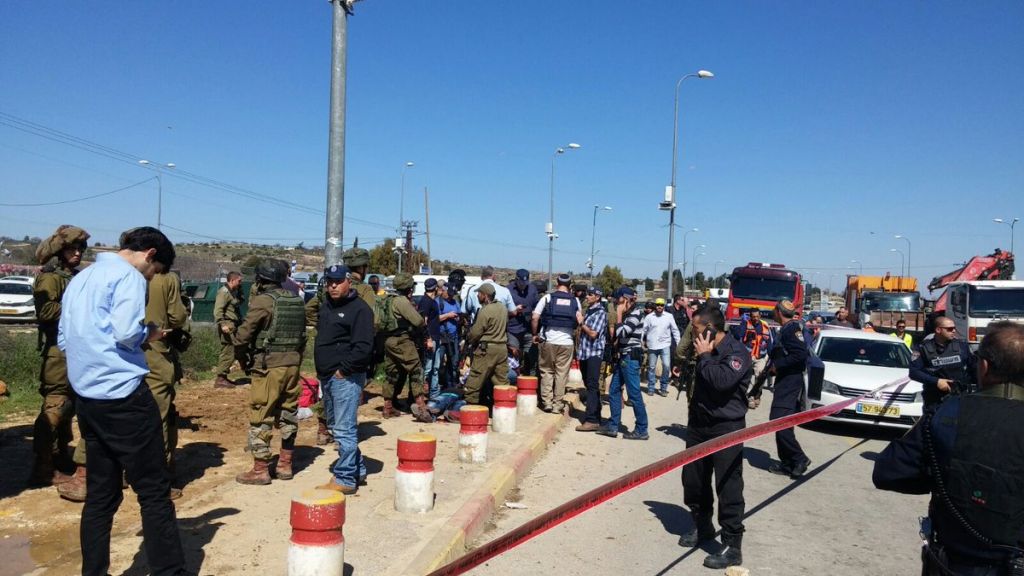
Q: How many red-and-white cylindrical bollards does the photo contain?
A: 6